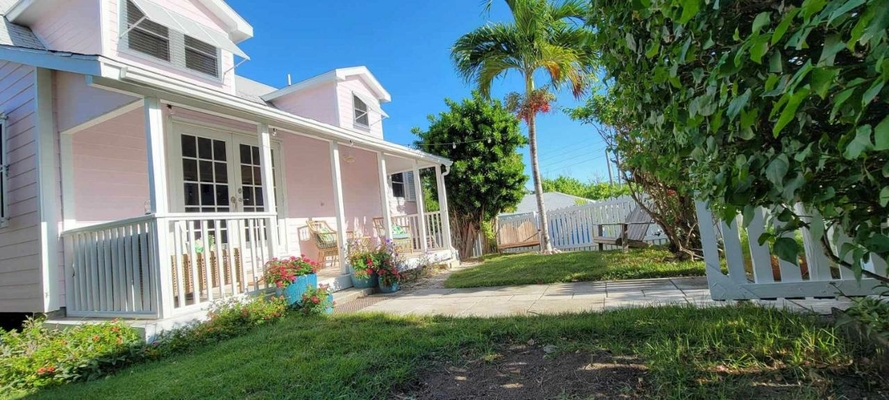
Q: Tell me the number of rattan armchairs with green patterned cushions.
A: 2